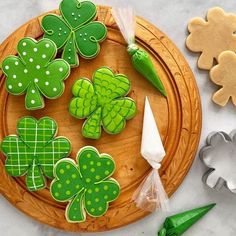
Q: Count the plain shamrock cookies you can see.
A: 2